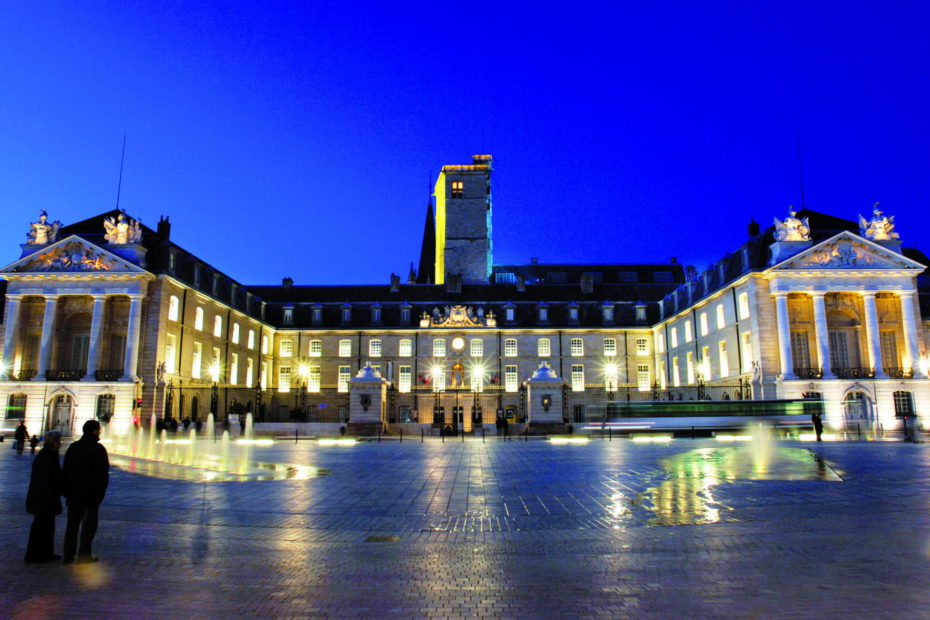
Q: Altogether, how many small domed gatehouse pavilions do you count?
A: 2